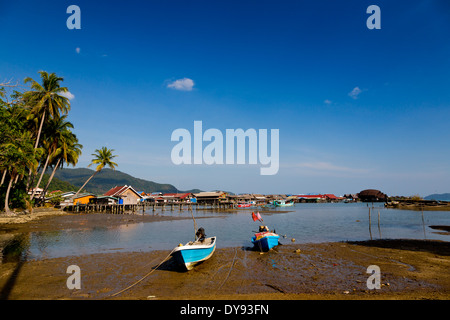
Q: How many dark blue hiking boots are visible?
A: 0